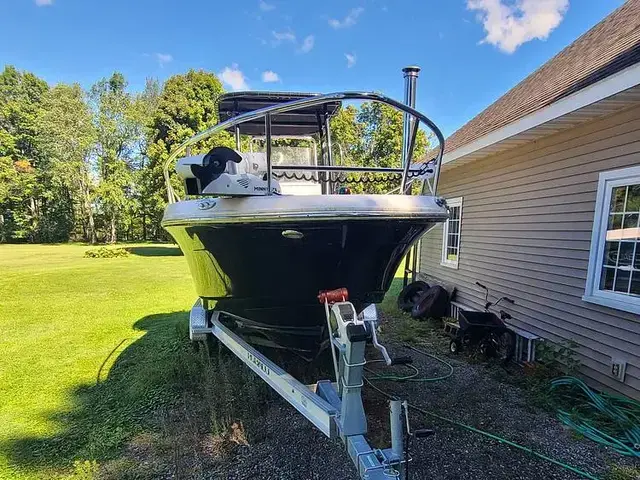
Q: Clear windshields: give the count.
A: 1